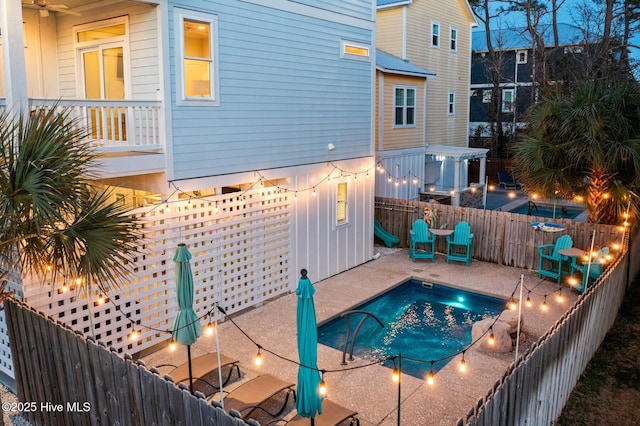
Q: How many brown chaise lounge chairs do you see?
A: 3